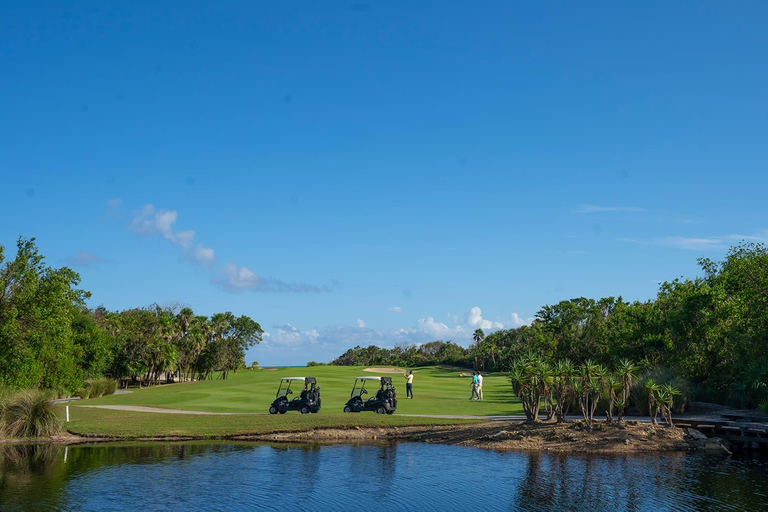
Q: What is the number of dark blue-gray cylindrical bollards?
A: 0